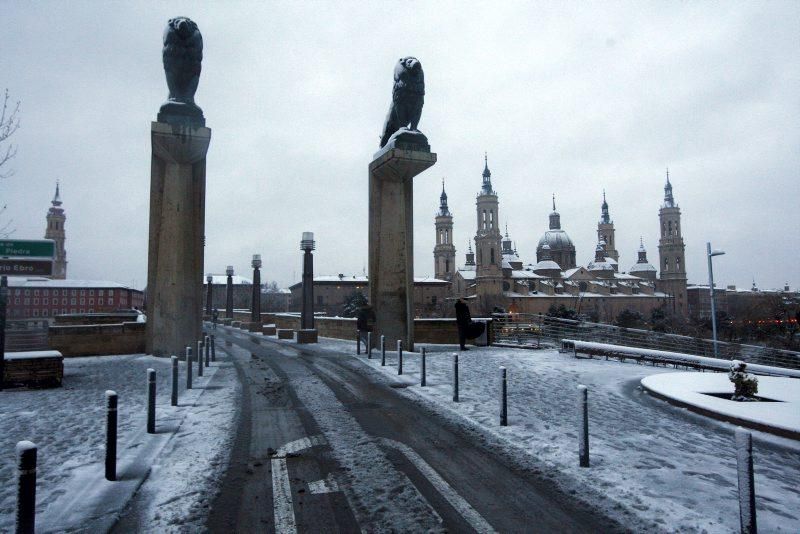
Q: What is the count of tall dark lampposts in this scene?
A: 4